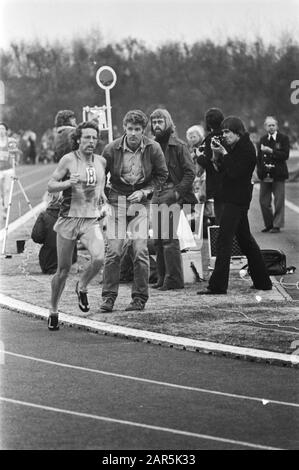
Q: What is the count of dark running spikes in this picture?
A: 2